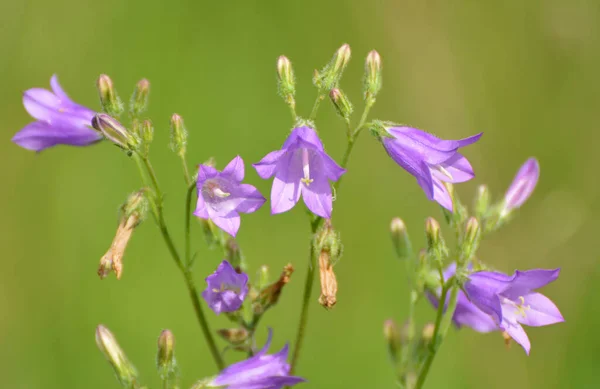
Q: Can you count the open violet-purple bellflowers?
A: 8